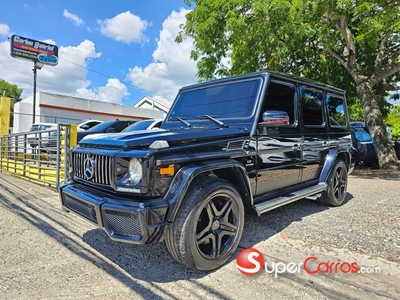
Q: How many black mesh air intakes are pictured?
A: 2